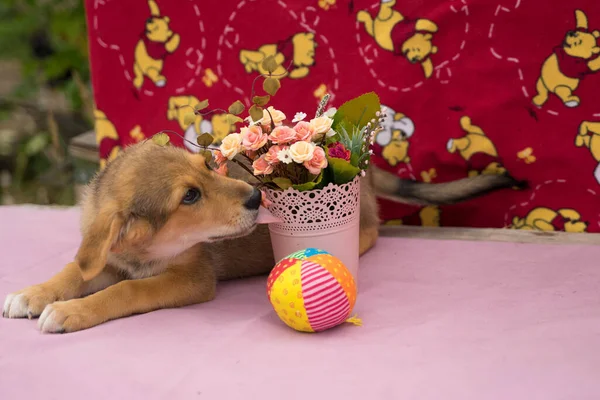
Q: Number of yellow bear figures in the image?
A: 11